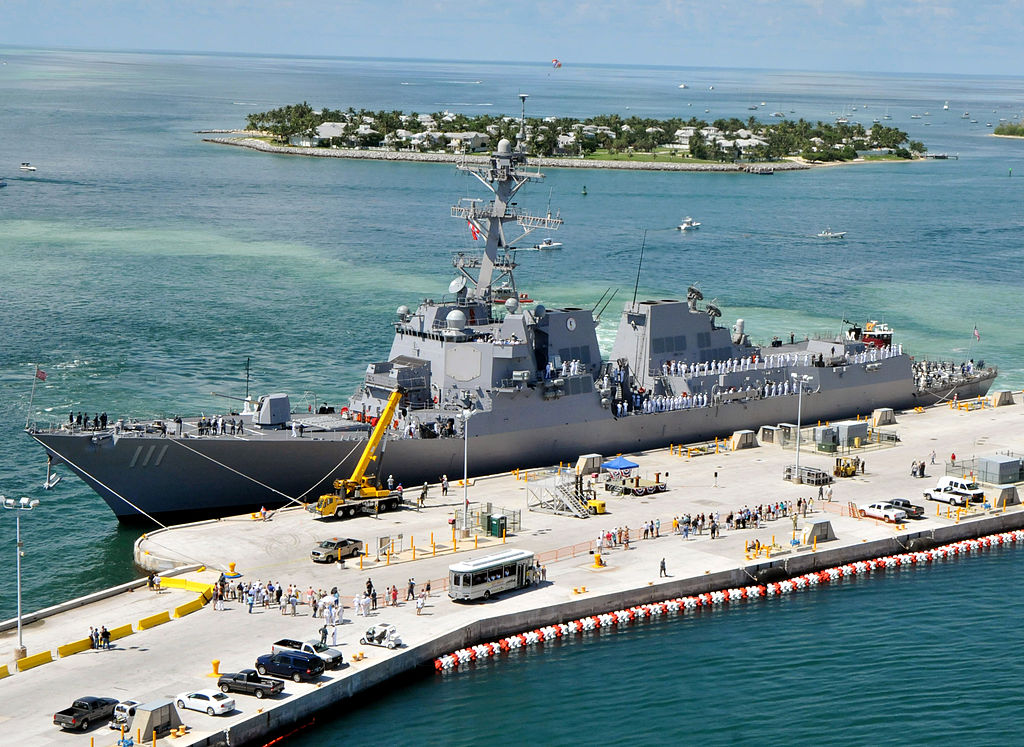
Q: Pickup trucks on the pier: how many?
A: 7